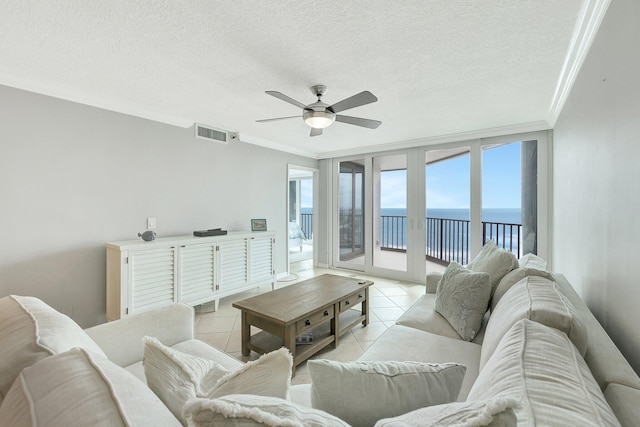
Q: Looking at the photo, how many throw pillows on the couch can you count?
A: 6